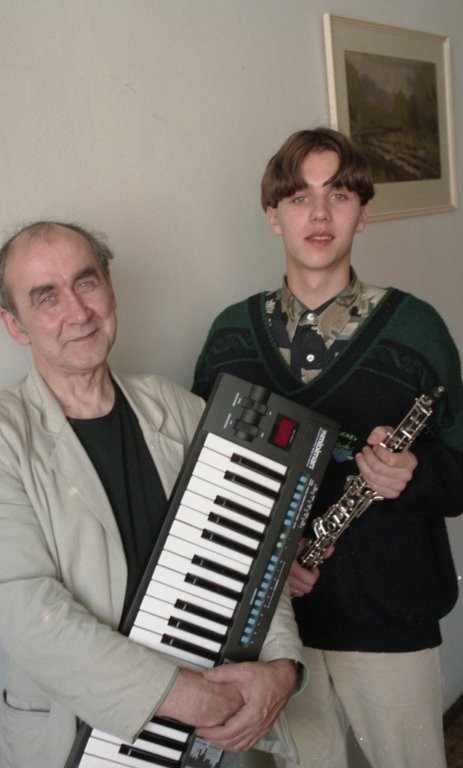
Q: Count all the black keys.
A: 13